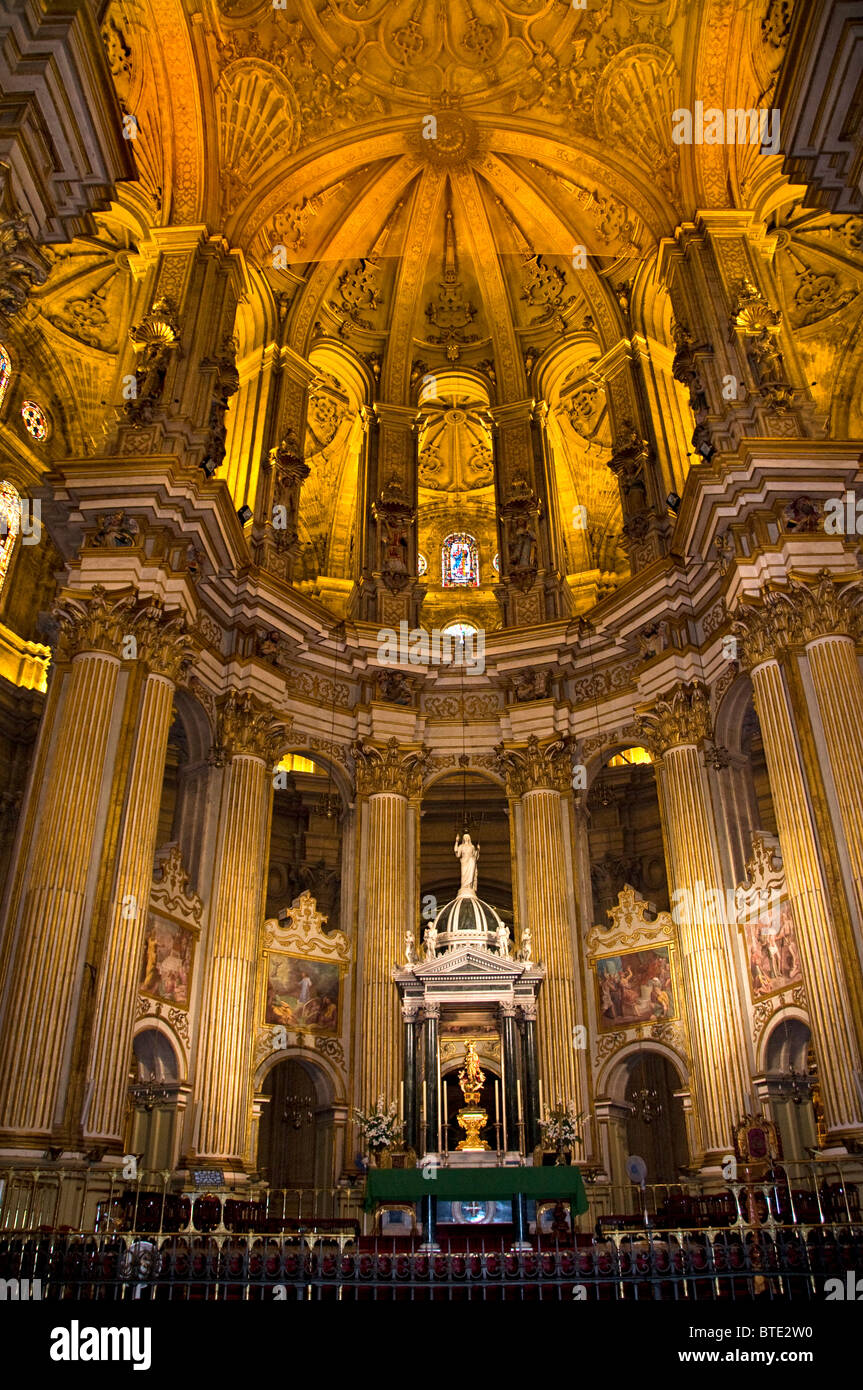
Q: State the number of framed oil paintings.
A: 4